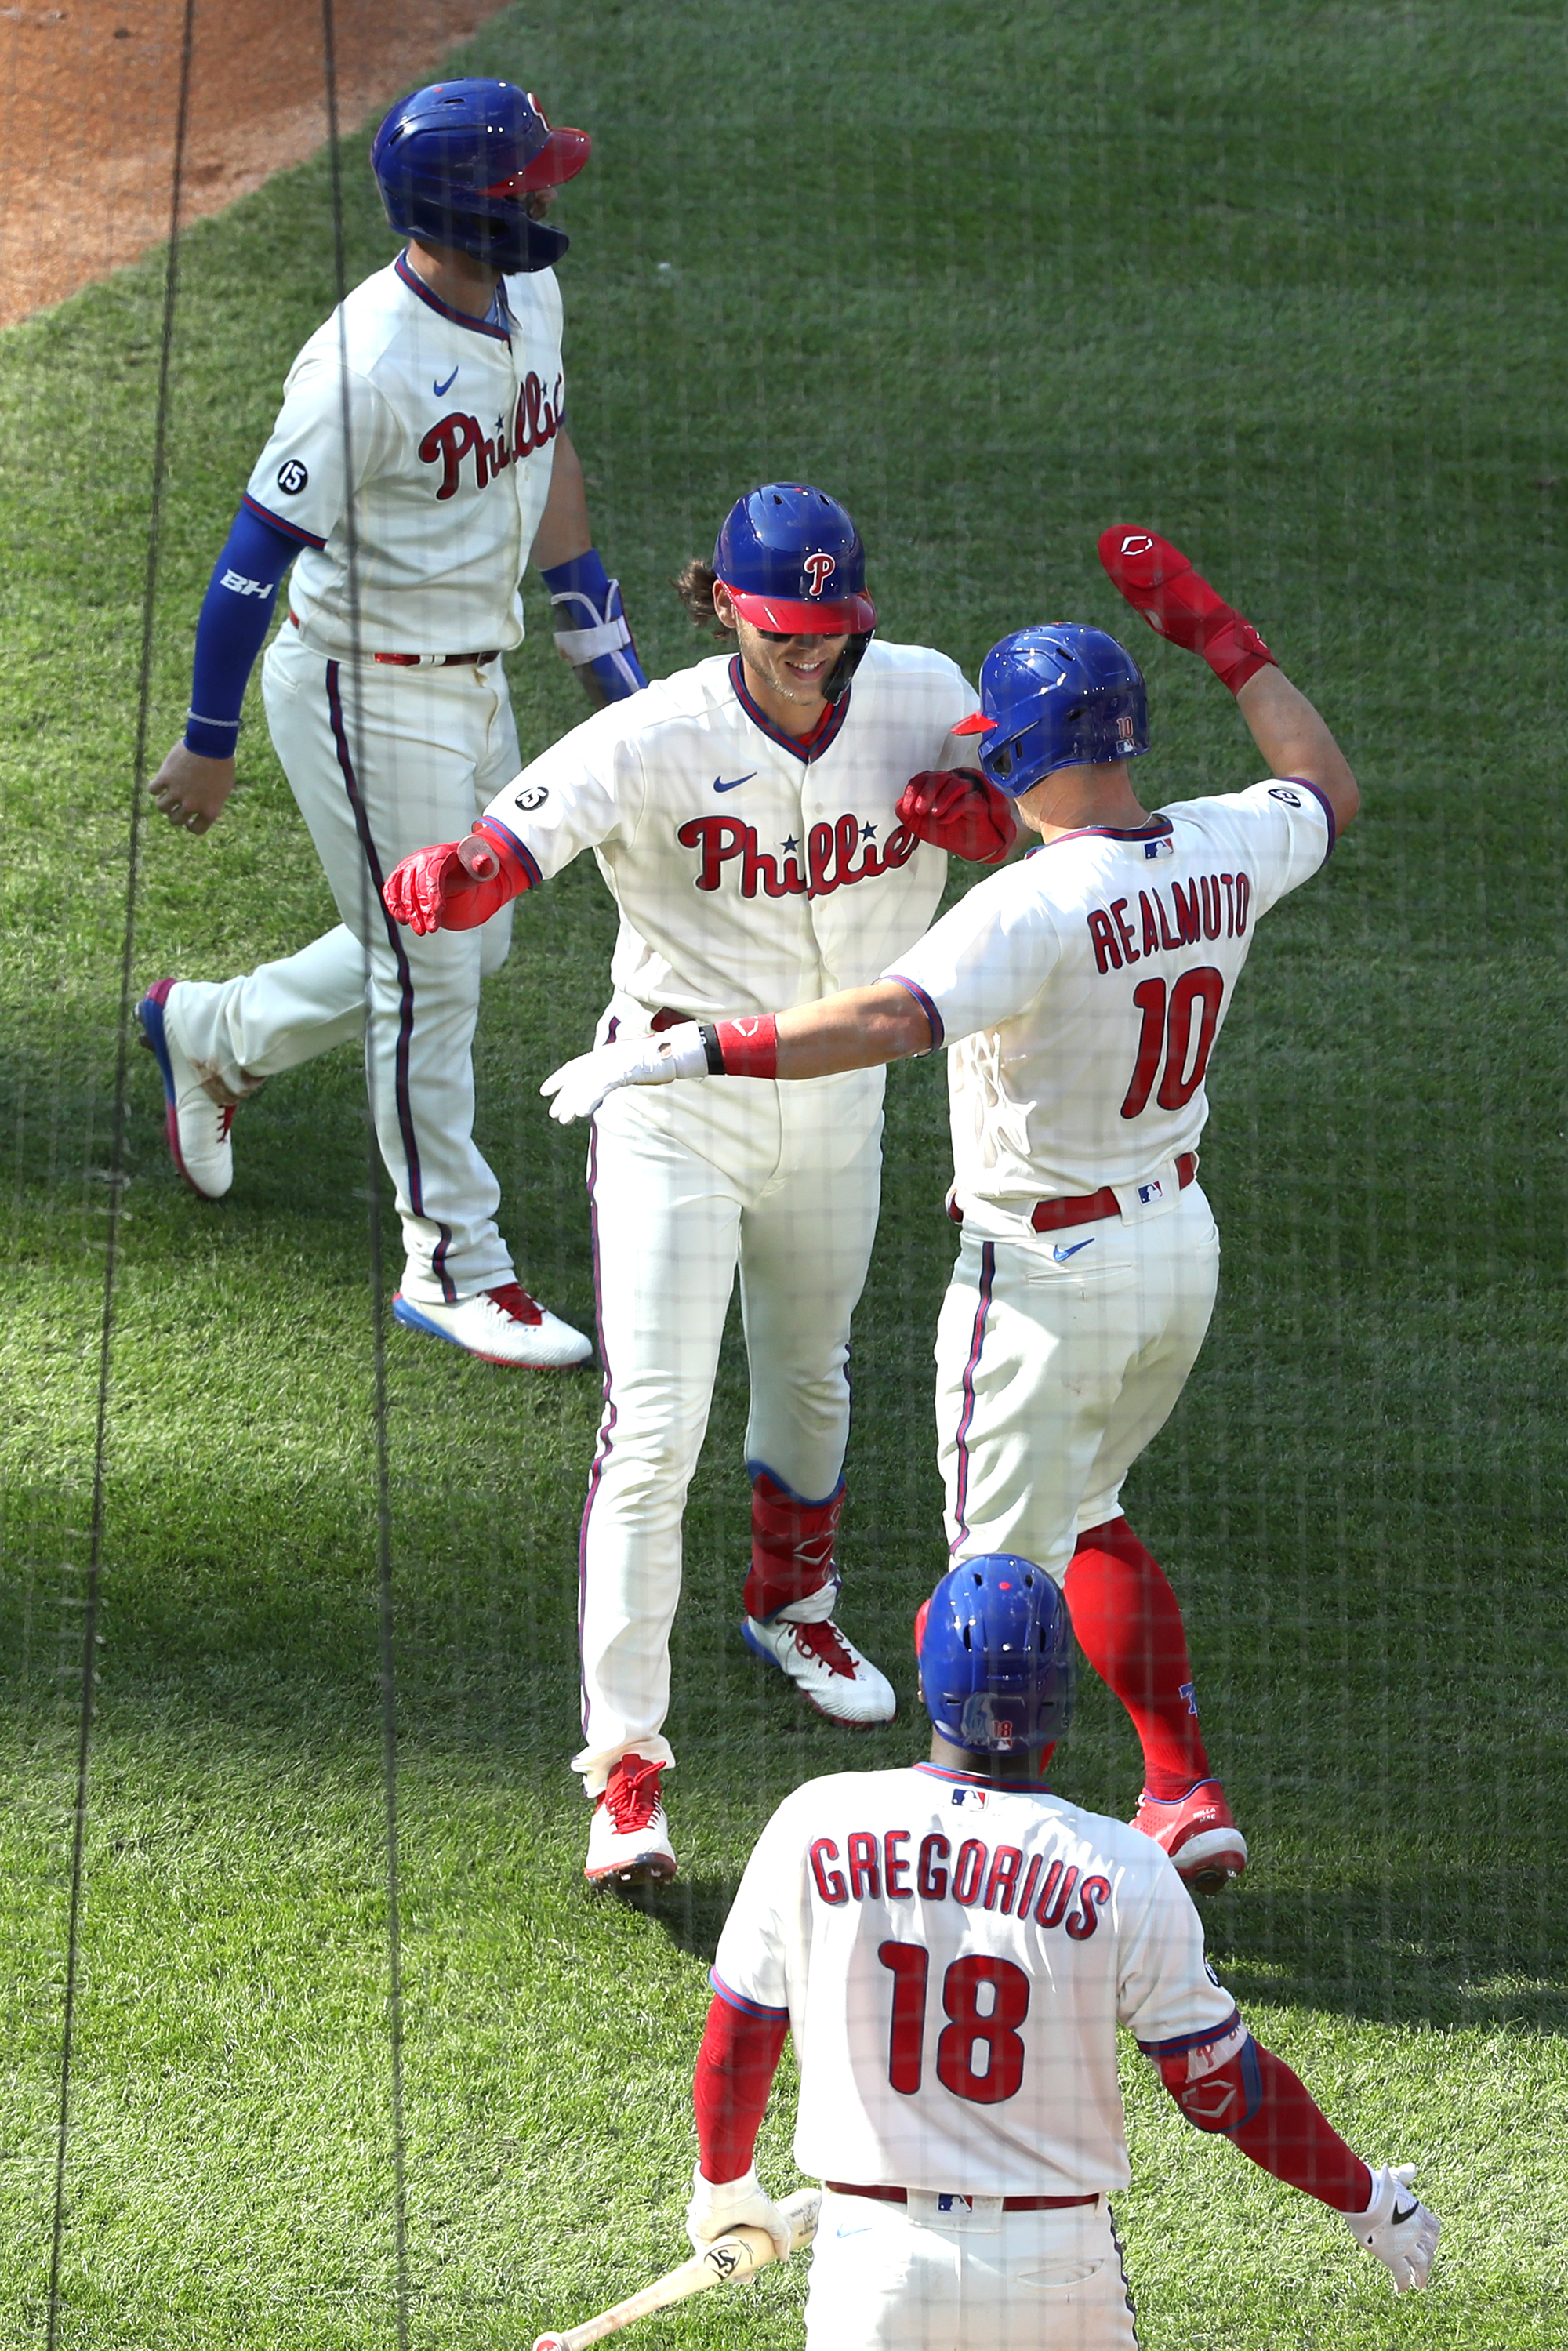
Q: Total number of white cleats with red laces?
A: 4